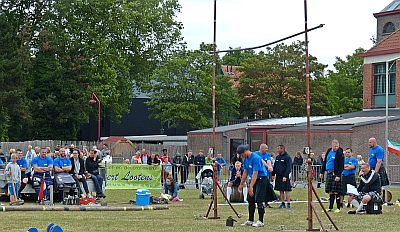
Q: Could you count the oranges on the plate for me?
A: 0